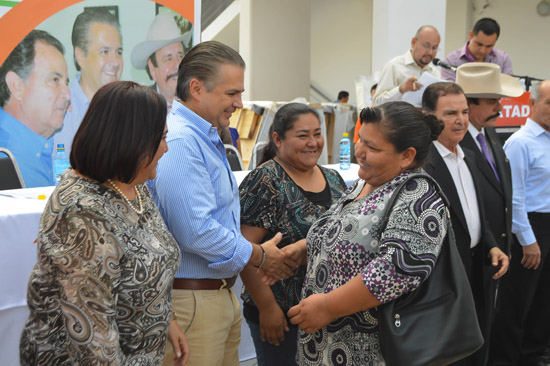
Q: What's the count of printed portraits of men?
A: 3